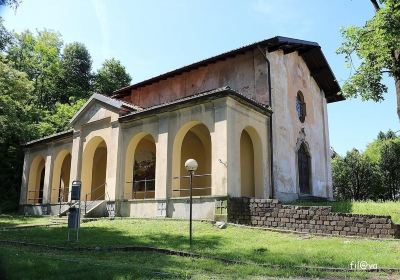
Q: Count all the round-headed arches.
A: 6